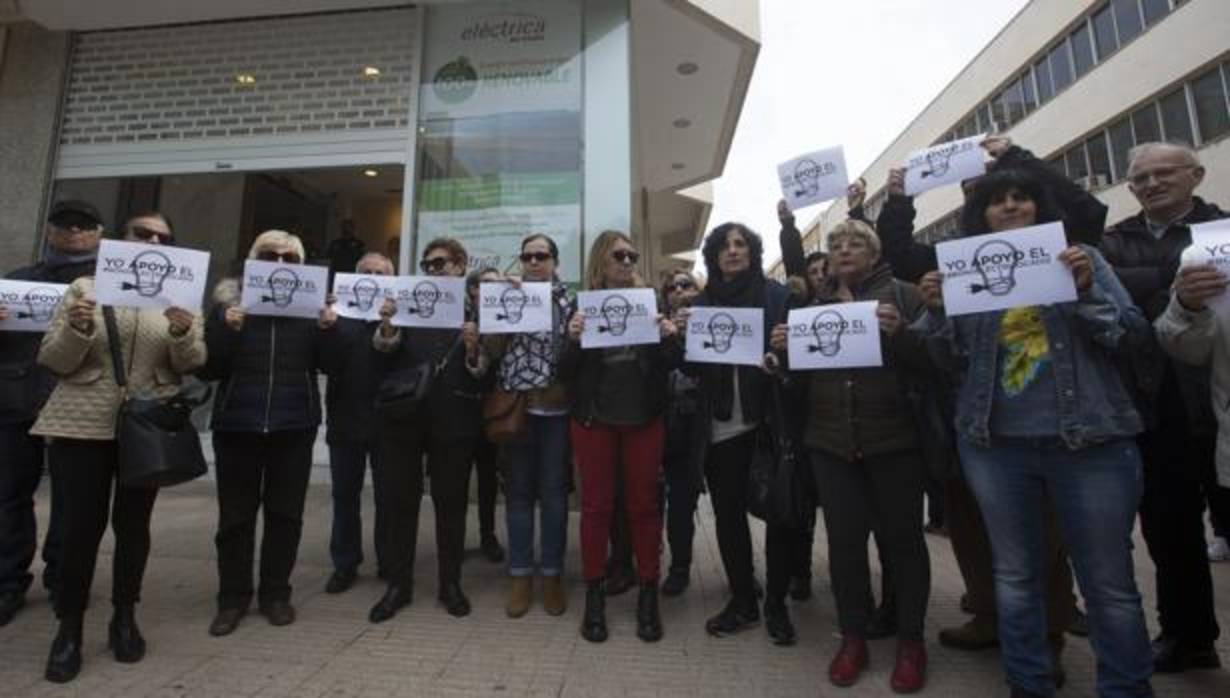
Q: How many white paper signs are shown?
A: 13